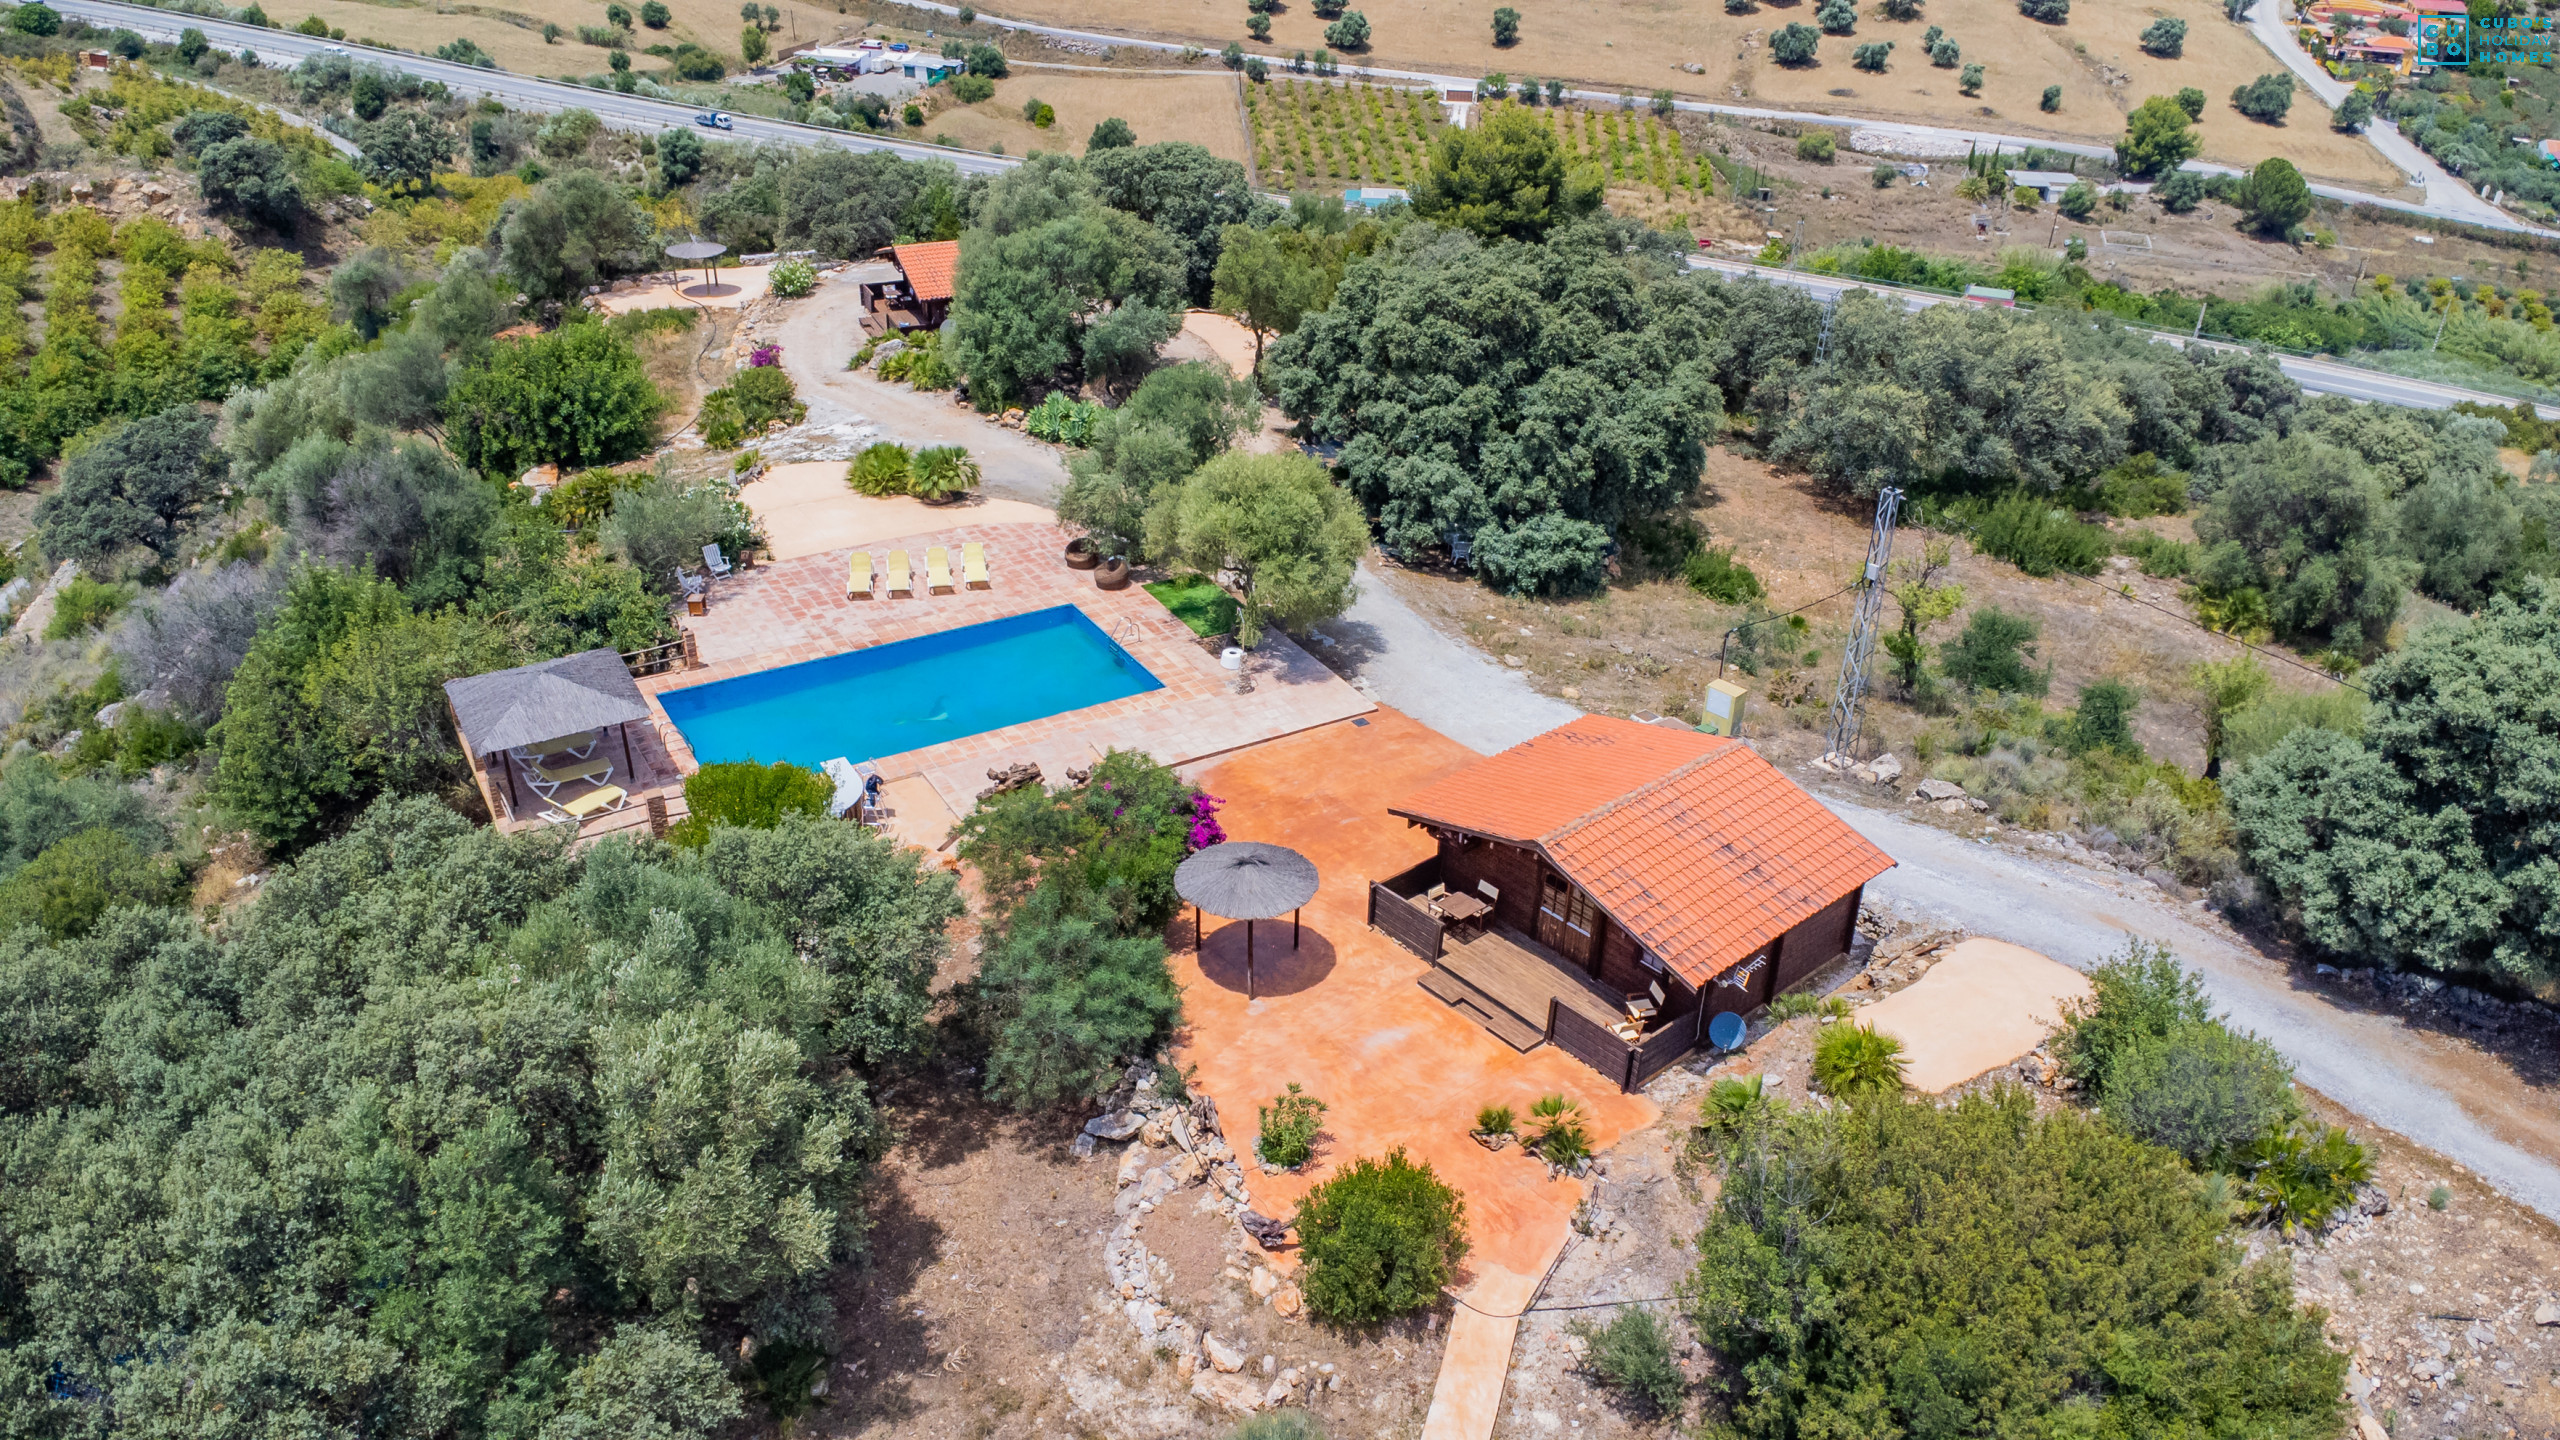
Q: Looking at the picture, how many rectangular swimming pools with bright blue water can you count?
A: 1